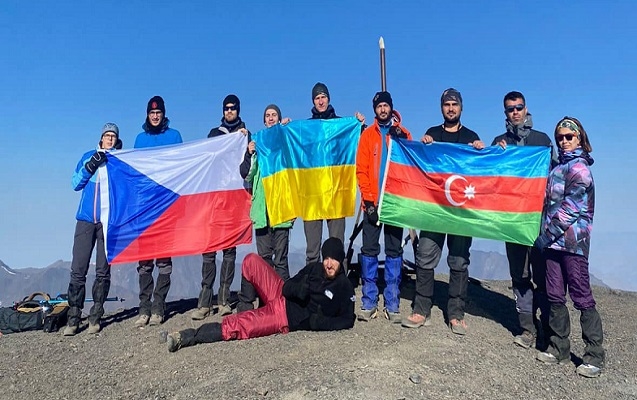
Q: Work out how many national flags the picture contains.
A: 3